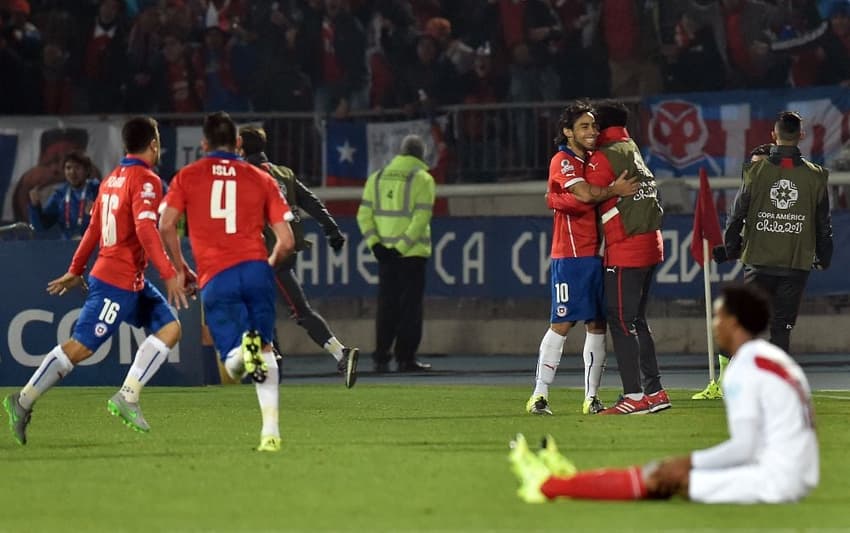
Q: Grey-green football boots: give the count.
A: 2